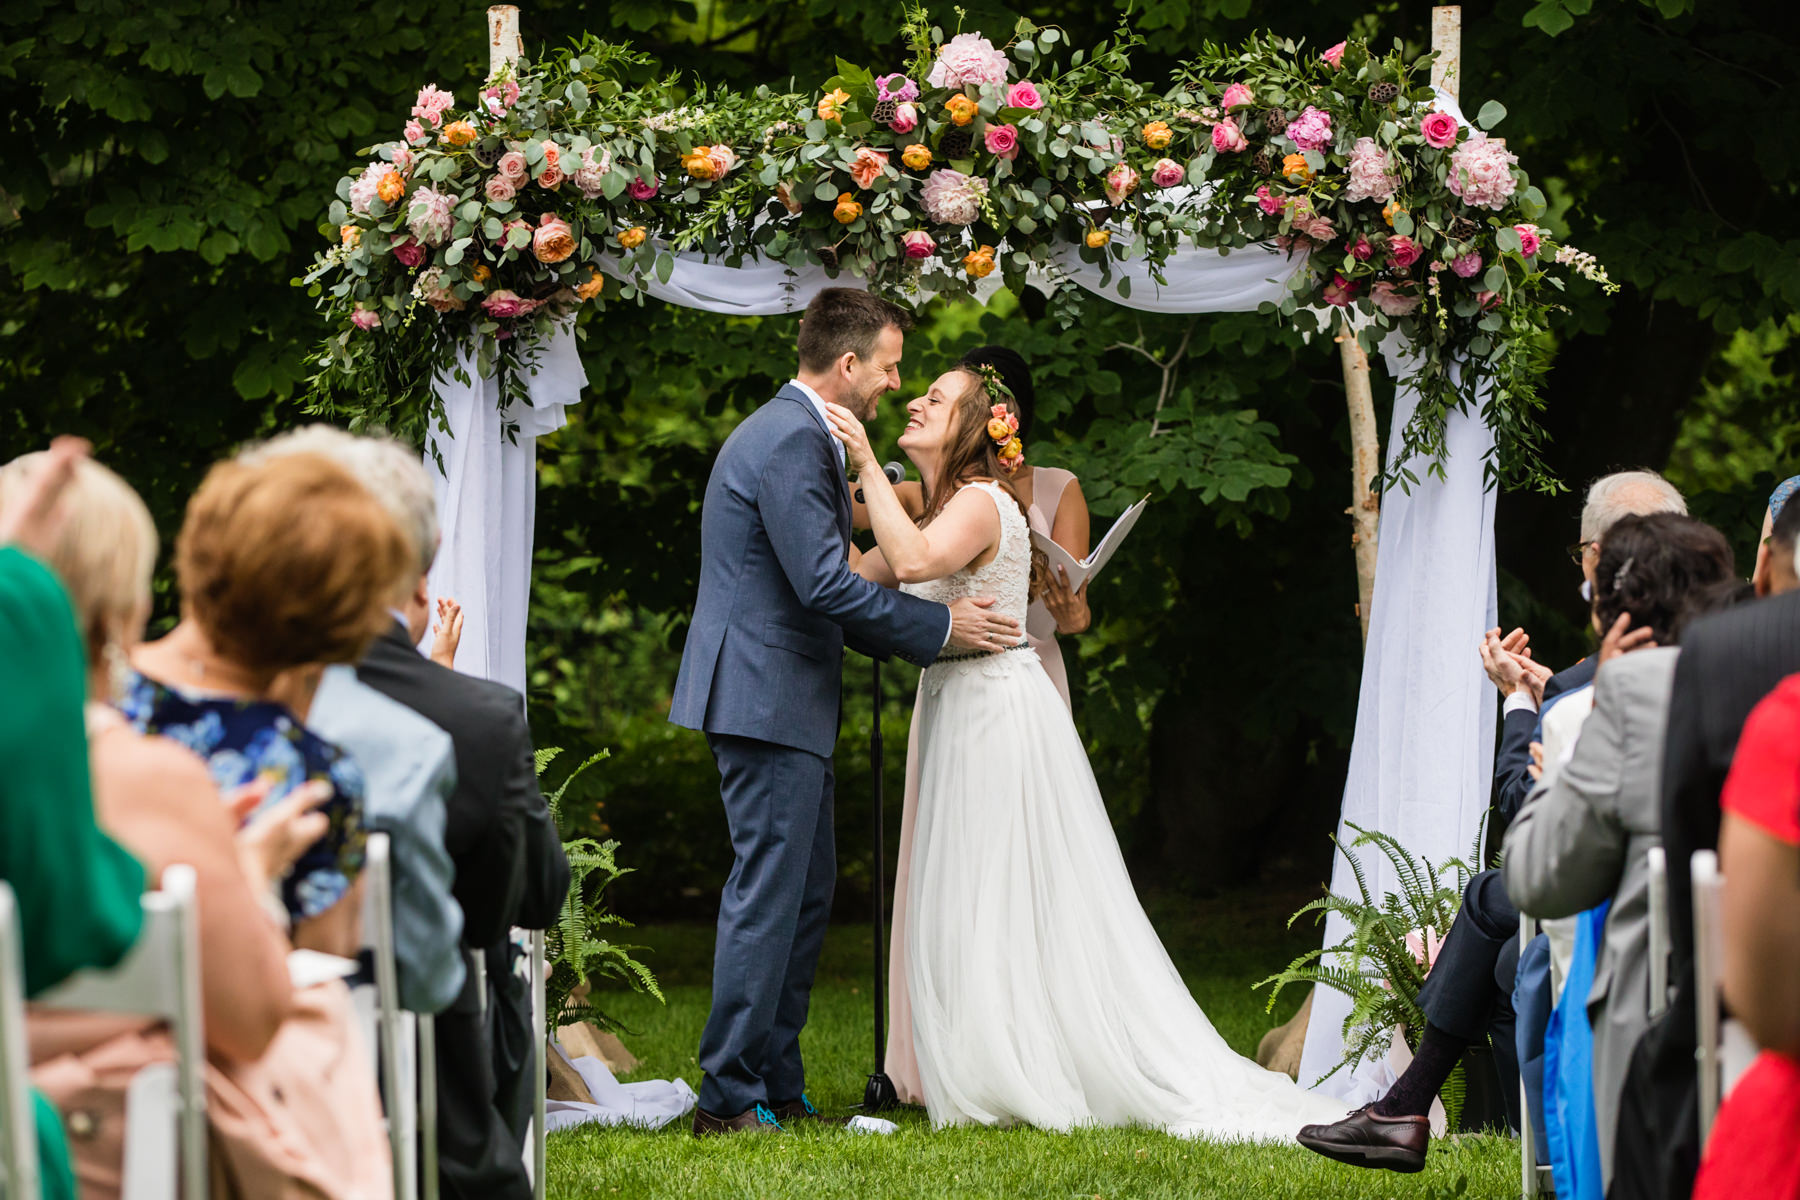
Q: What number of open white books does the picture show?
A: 1